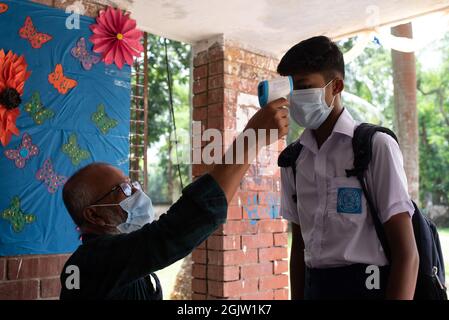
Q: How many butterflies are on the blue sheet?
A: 9